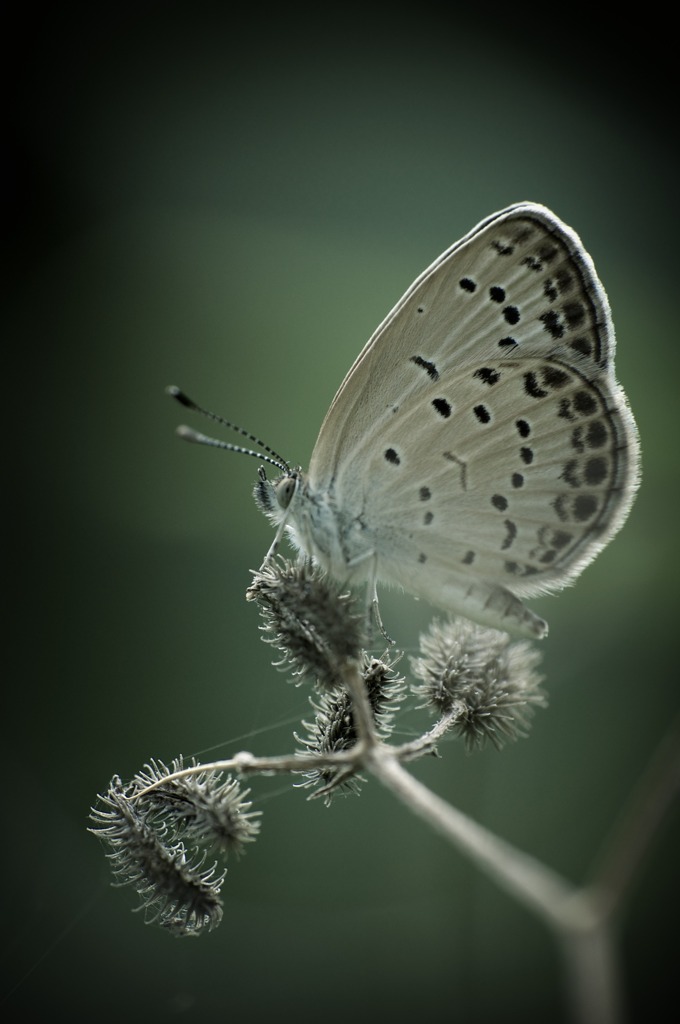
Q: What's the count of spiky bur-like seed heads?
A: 5